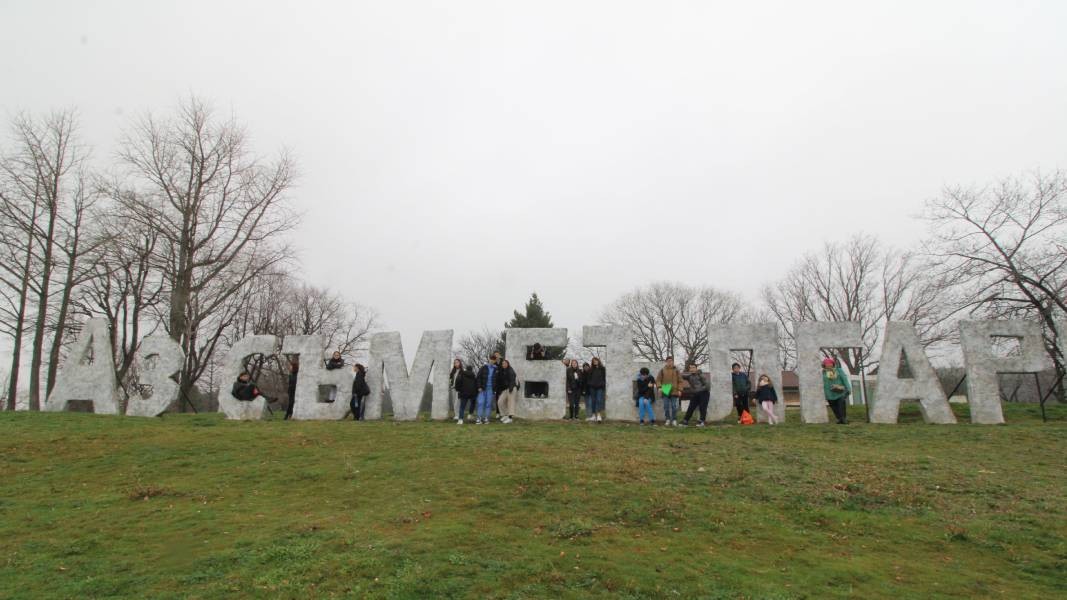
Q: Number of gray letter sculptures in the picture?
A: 11